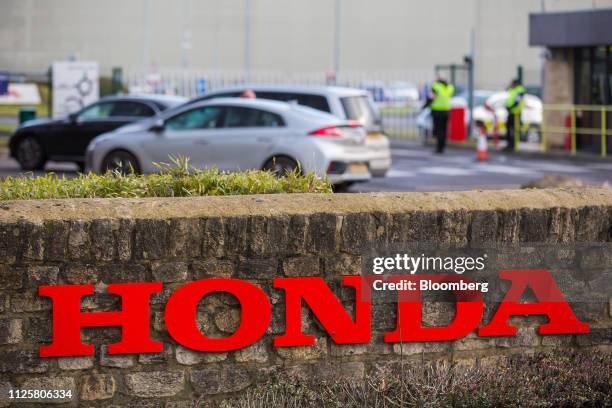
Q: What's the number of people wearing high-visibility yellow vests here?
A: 2